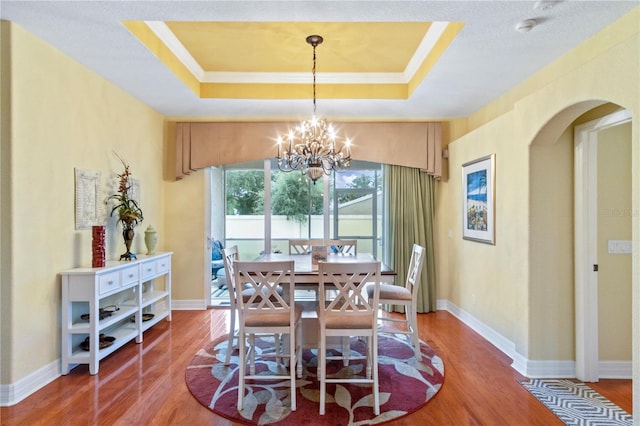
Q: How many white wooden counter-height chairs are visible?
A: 6